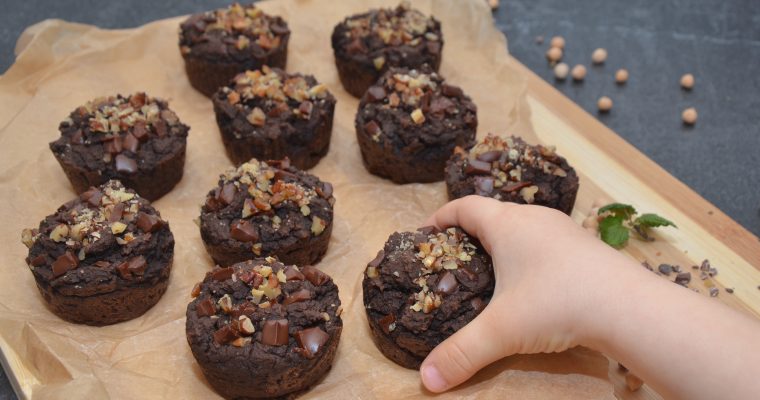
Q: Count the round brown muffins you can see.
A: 10